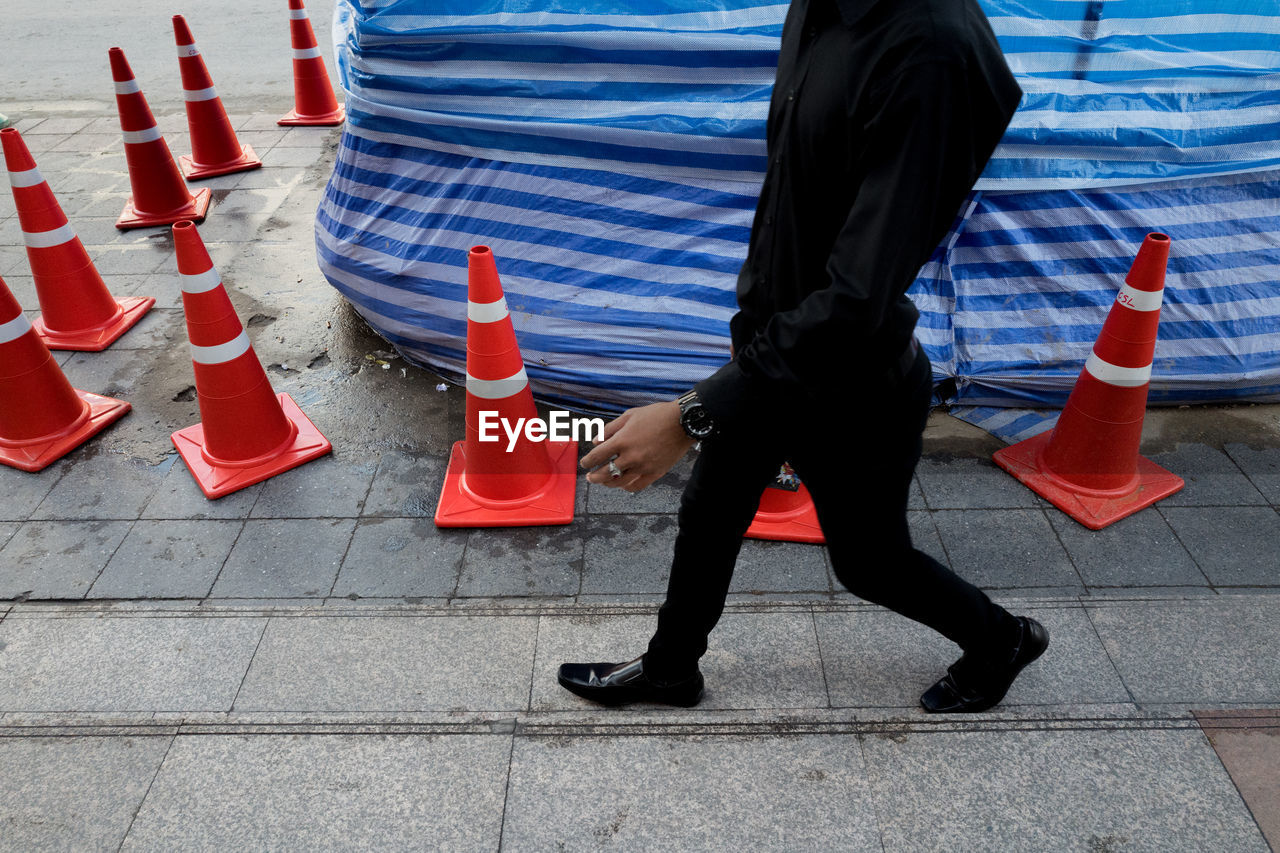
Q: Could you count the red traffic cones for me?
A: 9